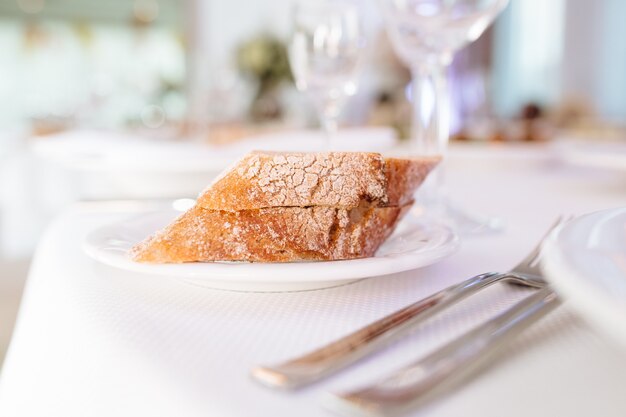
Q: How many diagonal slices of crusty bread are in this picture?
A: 2